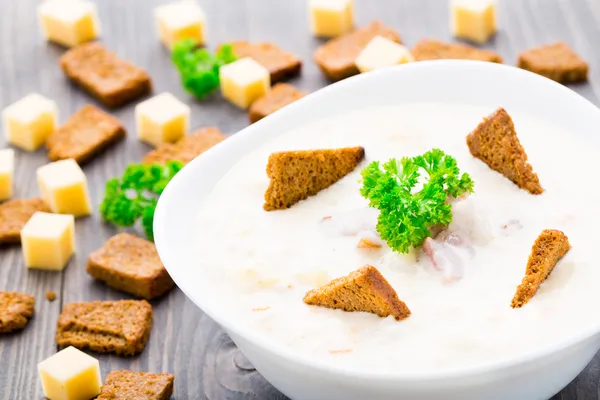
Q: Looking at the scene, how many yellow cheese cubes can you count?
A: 12